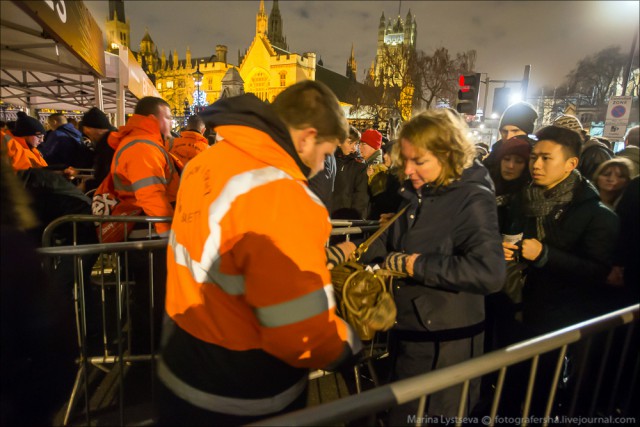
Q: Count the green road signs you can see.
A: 0